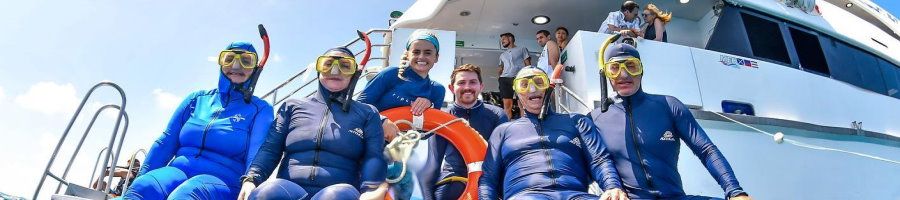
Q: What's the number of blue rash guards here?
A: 6